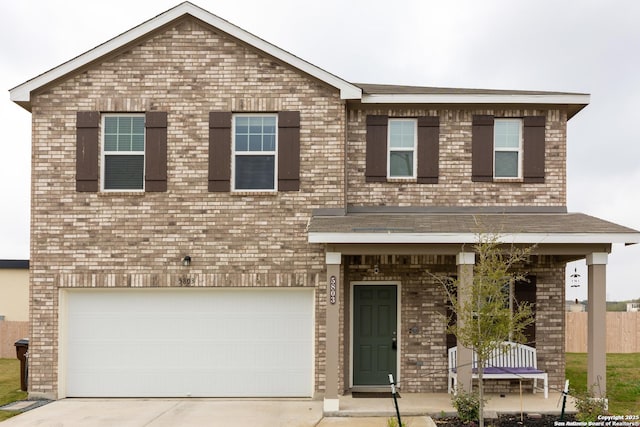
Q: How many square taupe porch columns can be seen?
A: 3